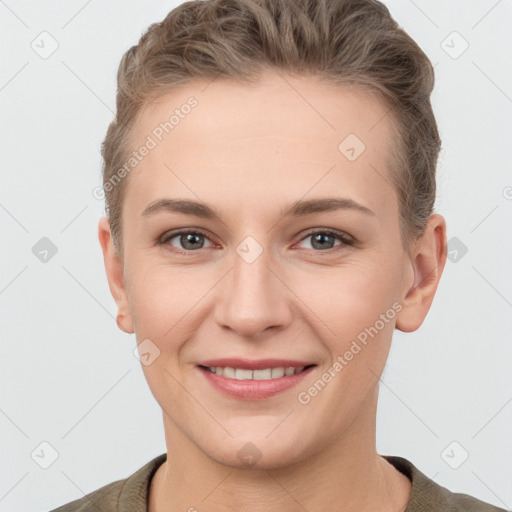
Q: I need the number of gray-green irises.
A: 2